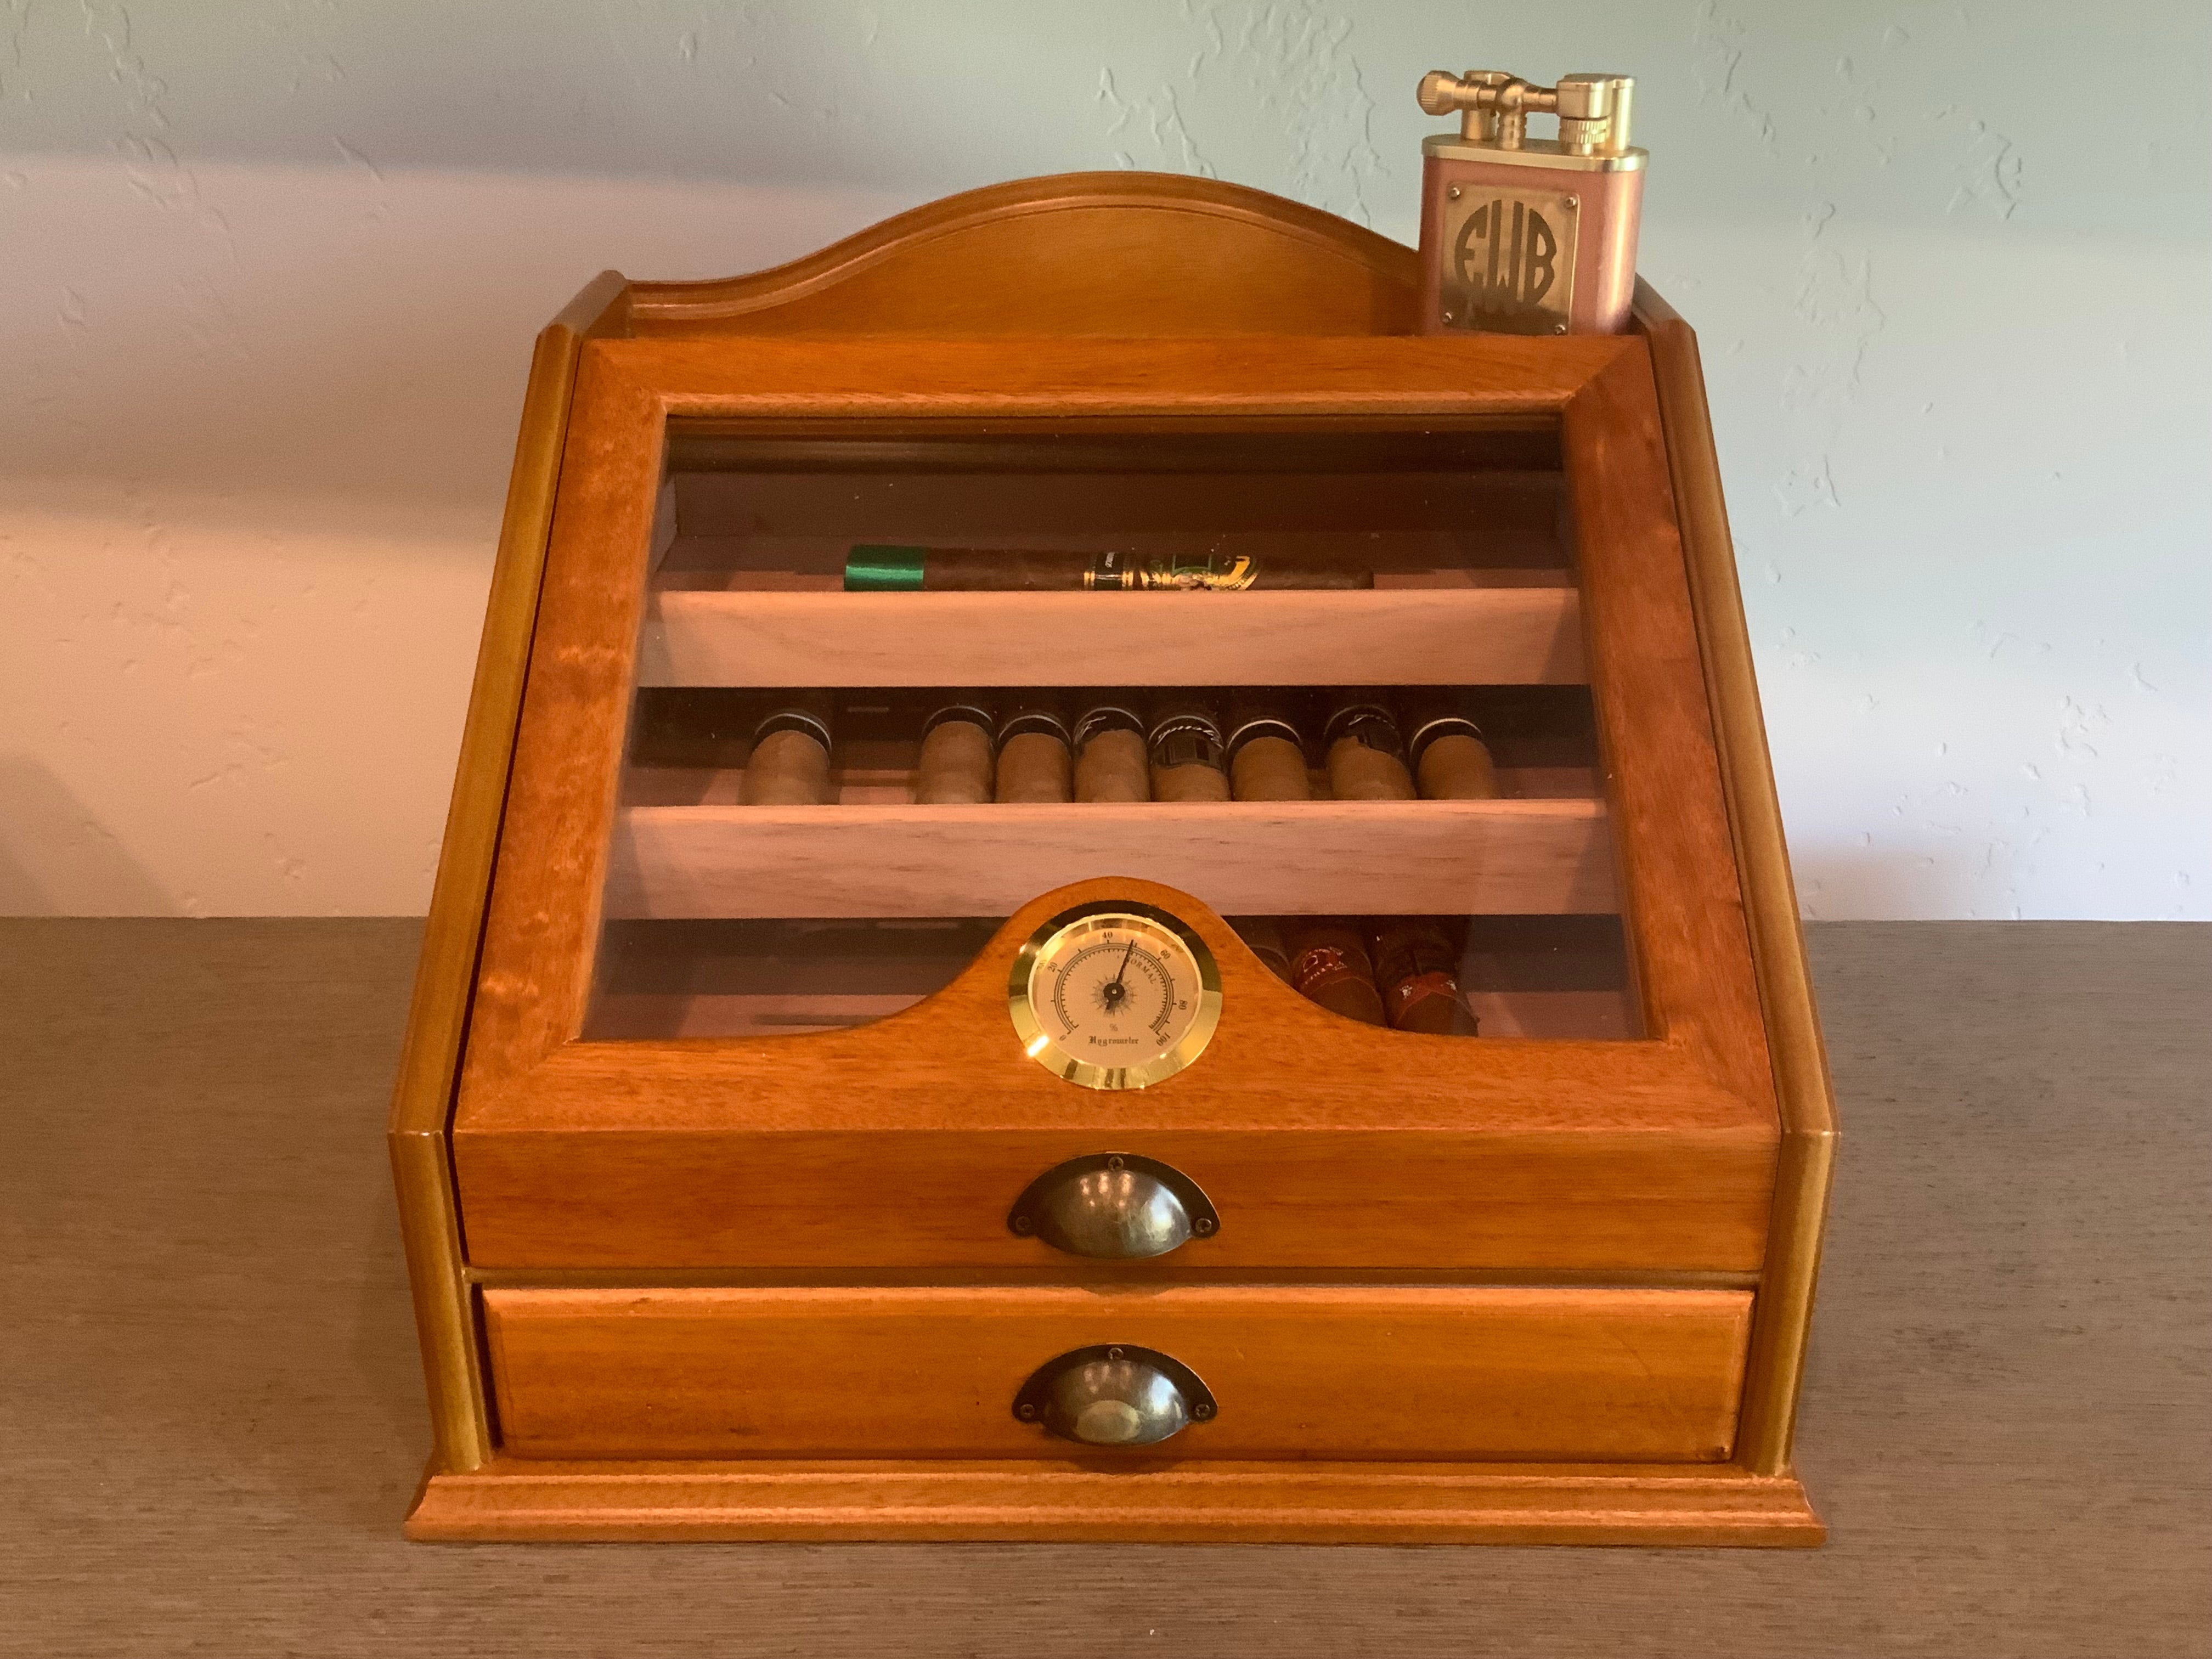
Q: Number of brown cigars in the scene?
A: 12